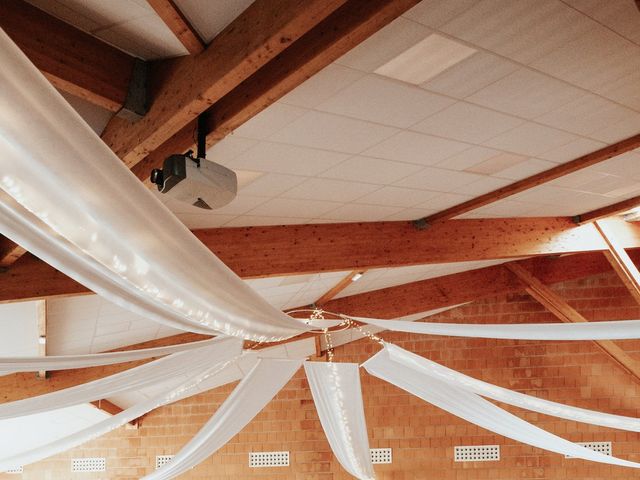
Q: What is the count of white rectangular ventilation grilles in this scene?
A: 7